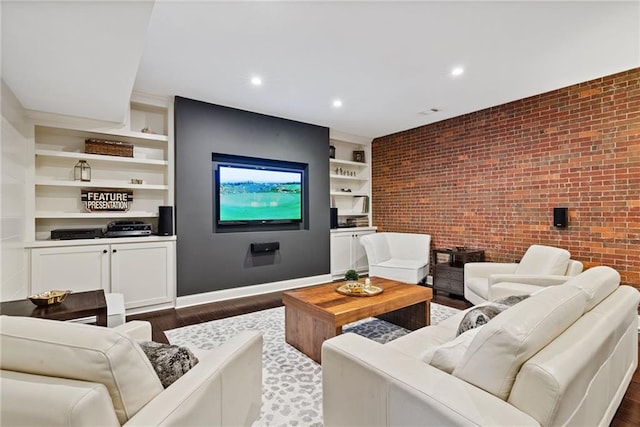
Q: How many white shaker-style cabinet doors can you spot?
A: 4